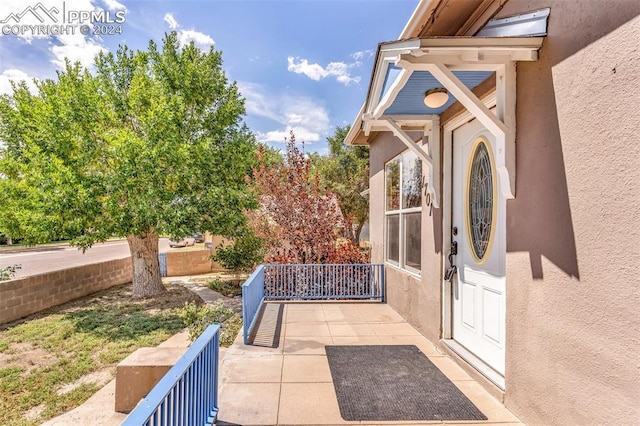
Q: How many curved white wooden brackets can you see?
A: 2